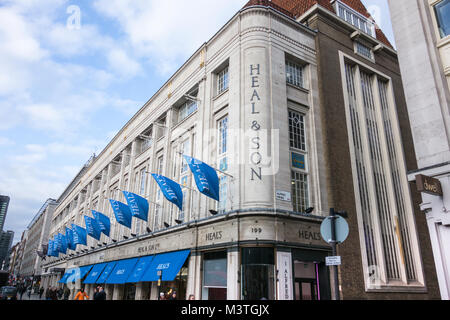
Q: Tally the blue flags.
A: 11